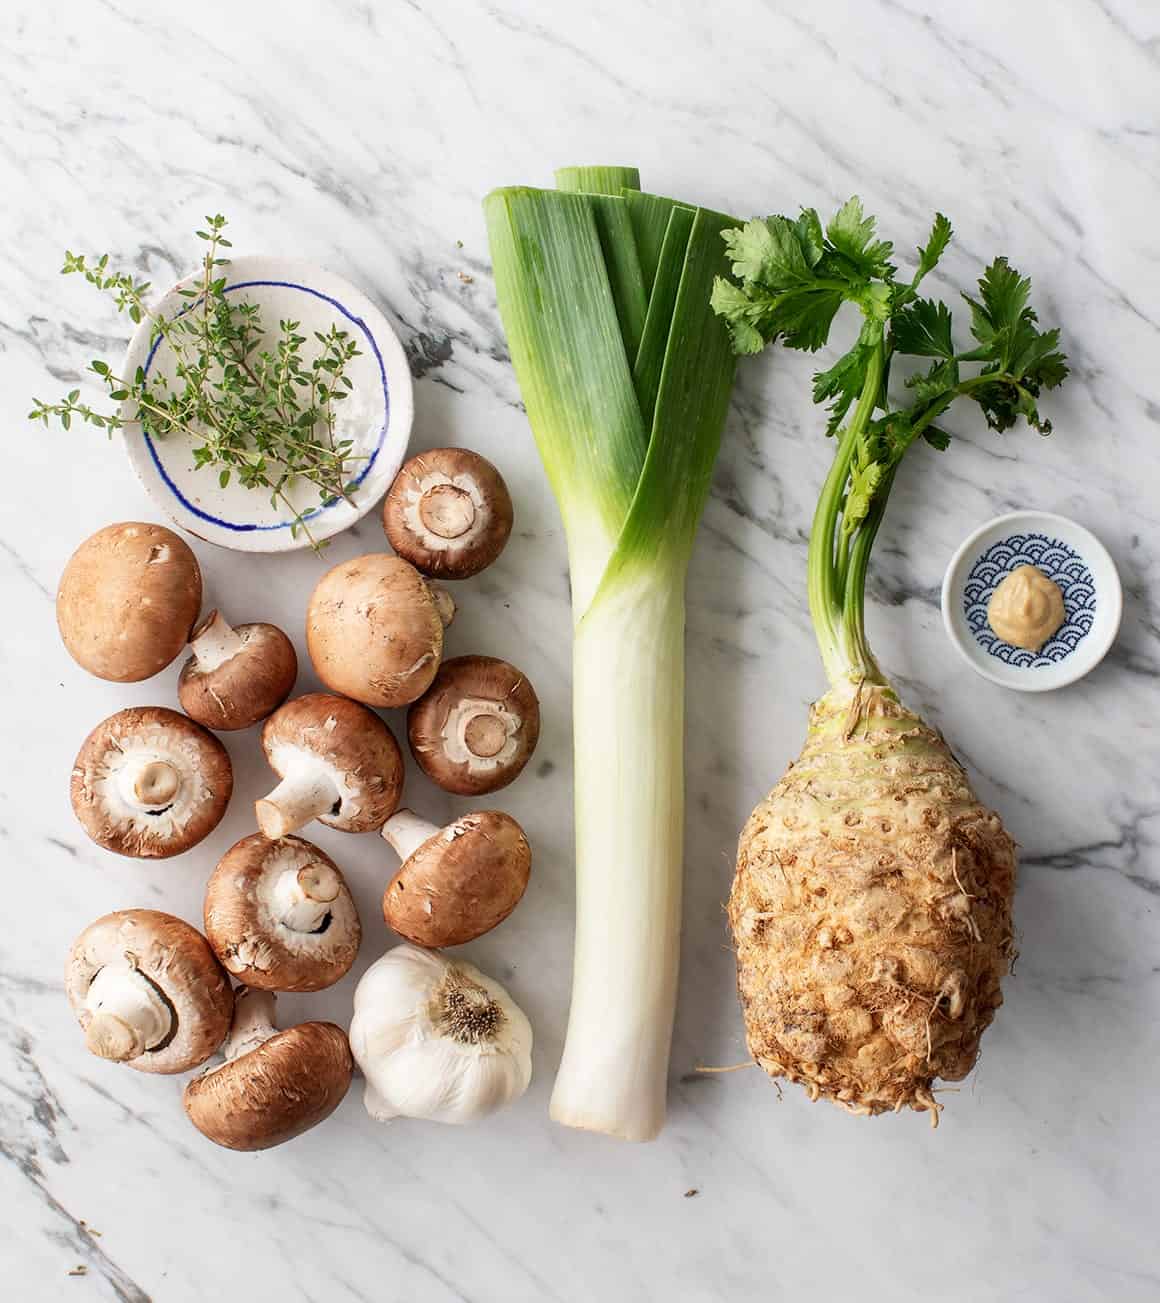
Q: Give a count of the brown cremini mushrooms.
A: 11